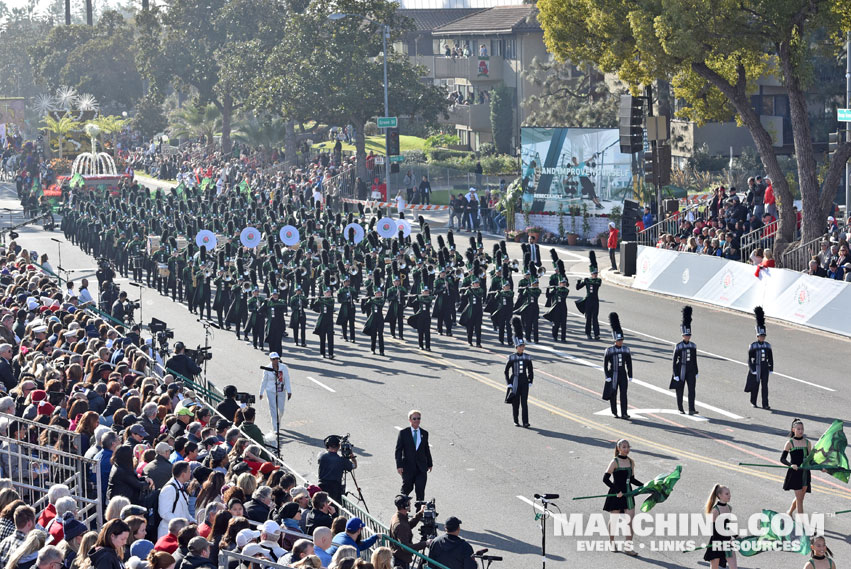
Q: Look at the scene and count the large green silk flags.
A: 3